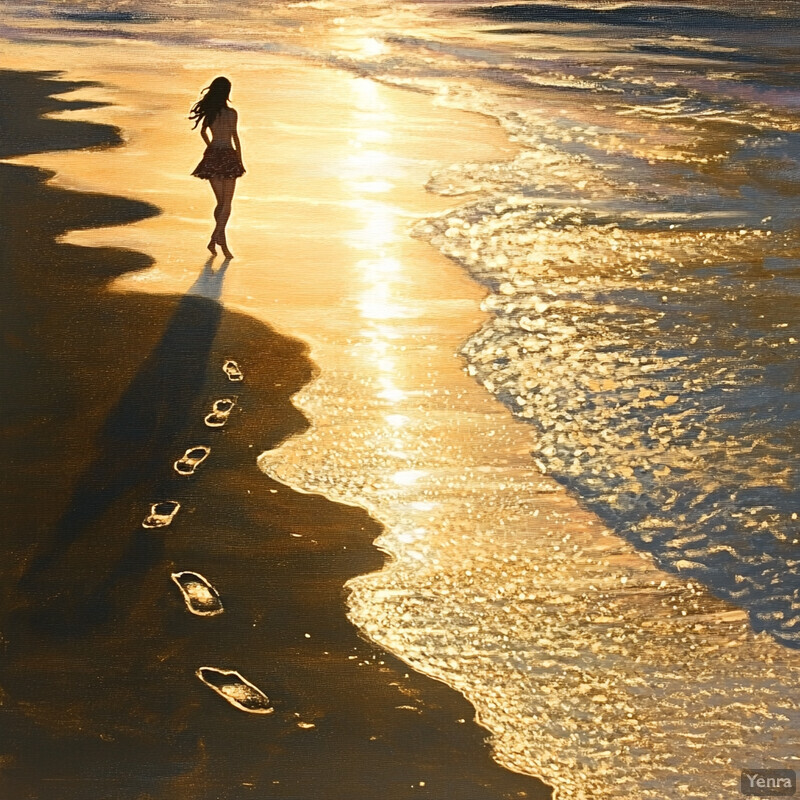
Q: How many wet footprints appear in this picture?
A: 6